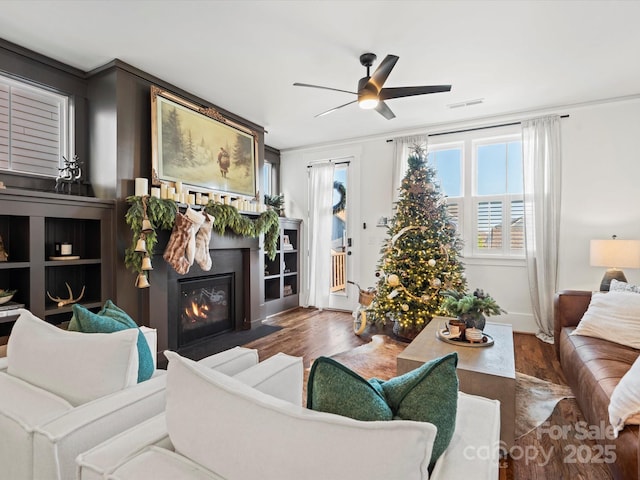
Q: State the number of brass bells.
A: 4